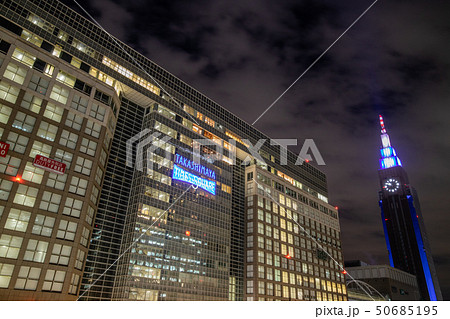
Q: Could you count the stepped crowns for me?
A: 1